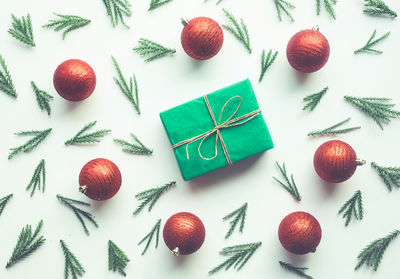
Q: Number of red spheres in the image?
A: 7